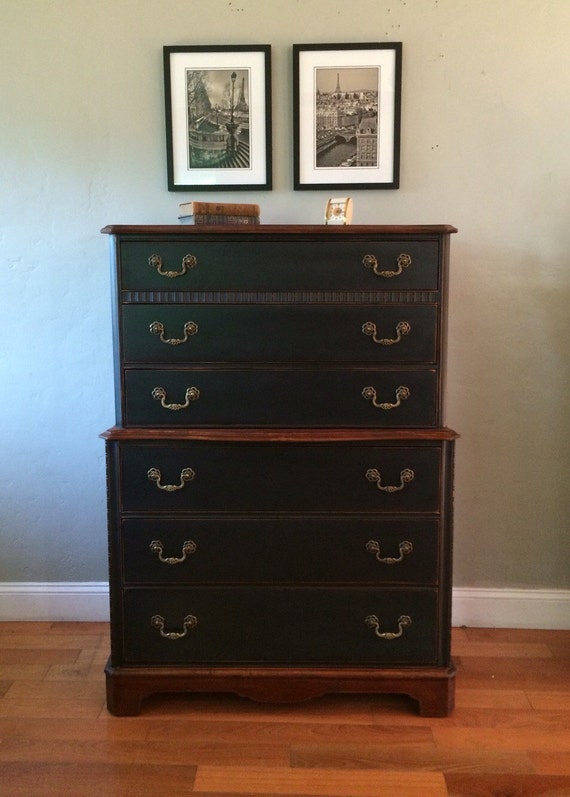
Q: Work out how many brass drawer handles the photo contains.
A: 12